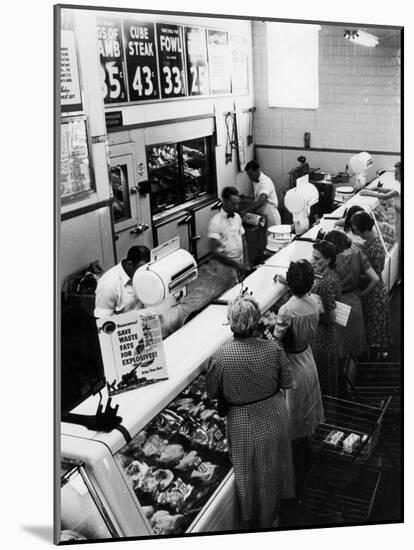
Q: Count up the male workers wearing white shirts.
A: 3